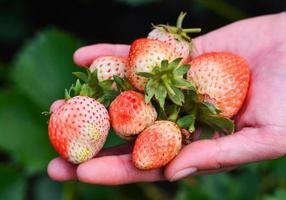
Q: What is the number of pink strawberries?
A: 7